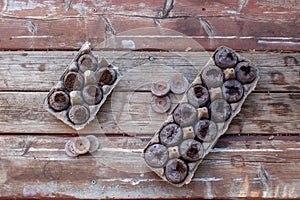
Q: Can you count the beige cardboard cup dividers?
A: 7